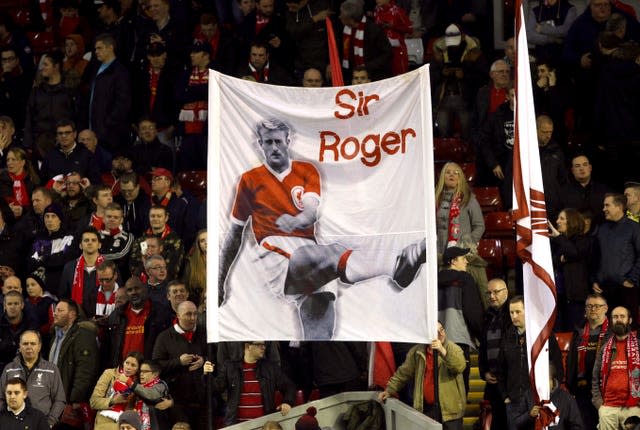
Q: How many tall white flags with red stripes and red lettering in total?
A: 1